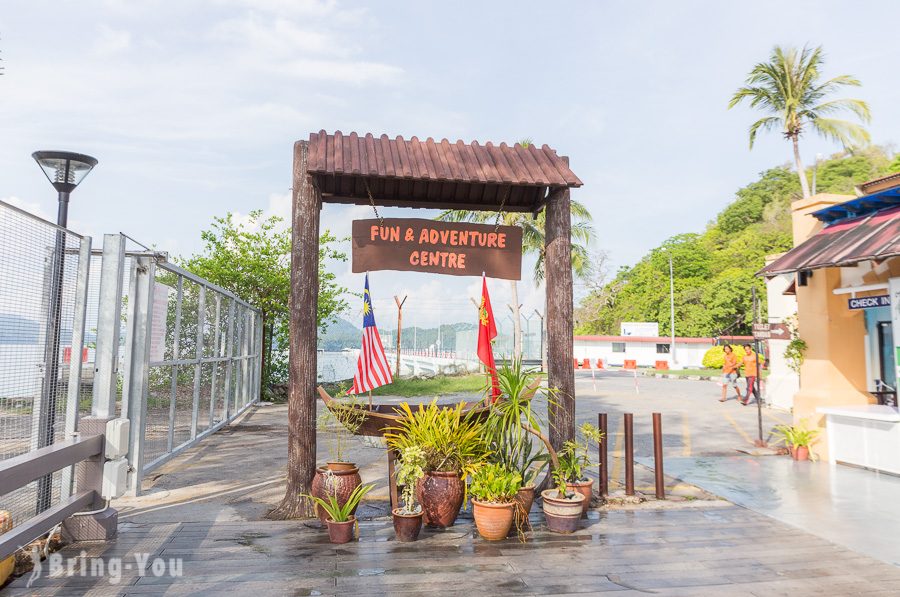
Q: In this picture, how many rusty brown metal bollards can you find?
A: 3